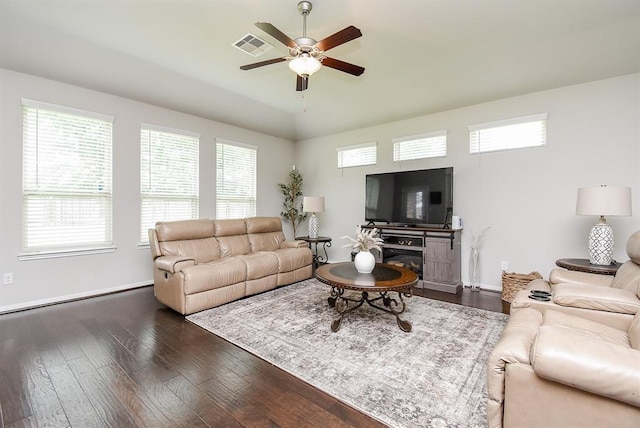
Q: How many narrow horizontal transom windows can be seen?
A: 3